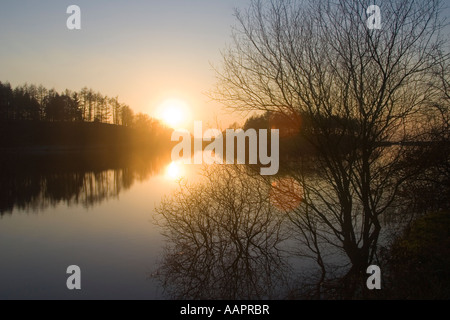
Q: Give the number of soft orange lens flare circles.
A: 2